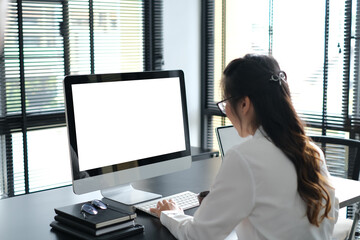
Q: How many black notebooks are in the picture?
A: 3